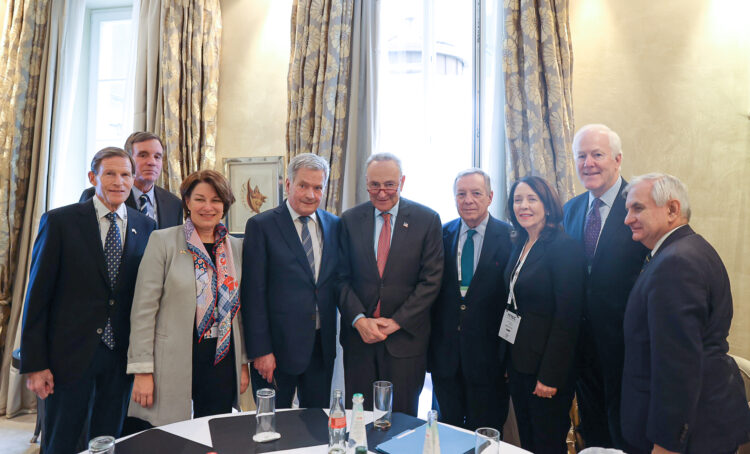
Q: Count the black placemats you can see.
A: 3